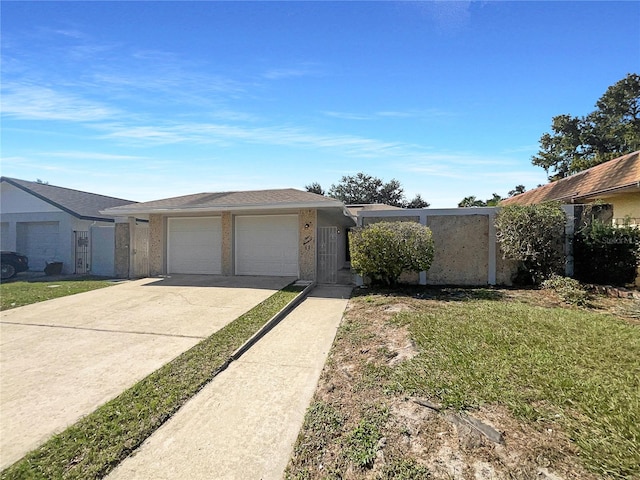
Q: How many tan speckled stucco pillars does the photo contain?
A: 3